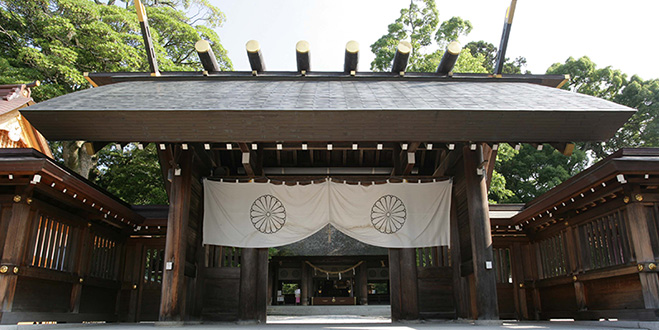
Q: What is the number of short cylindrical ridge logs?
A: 6